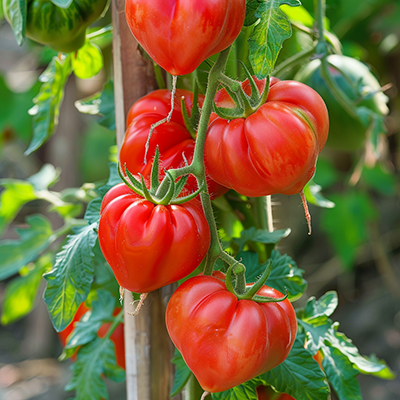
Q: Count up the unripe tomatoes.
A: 2